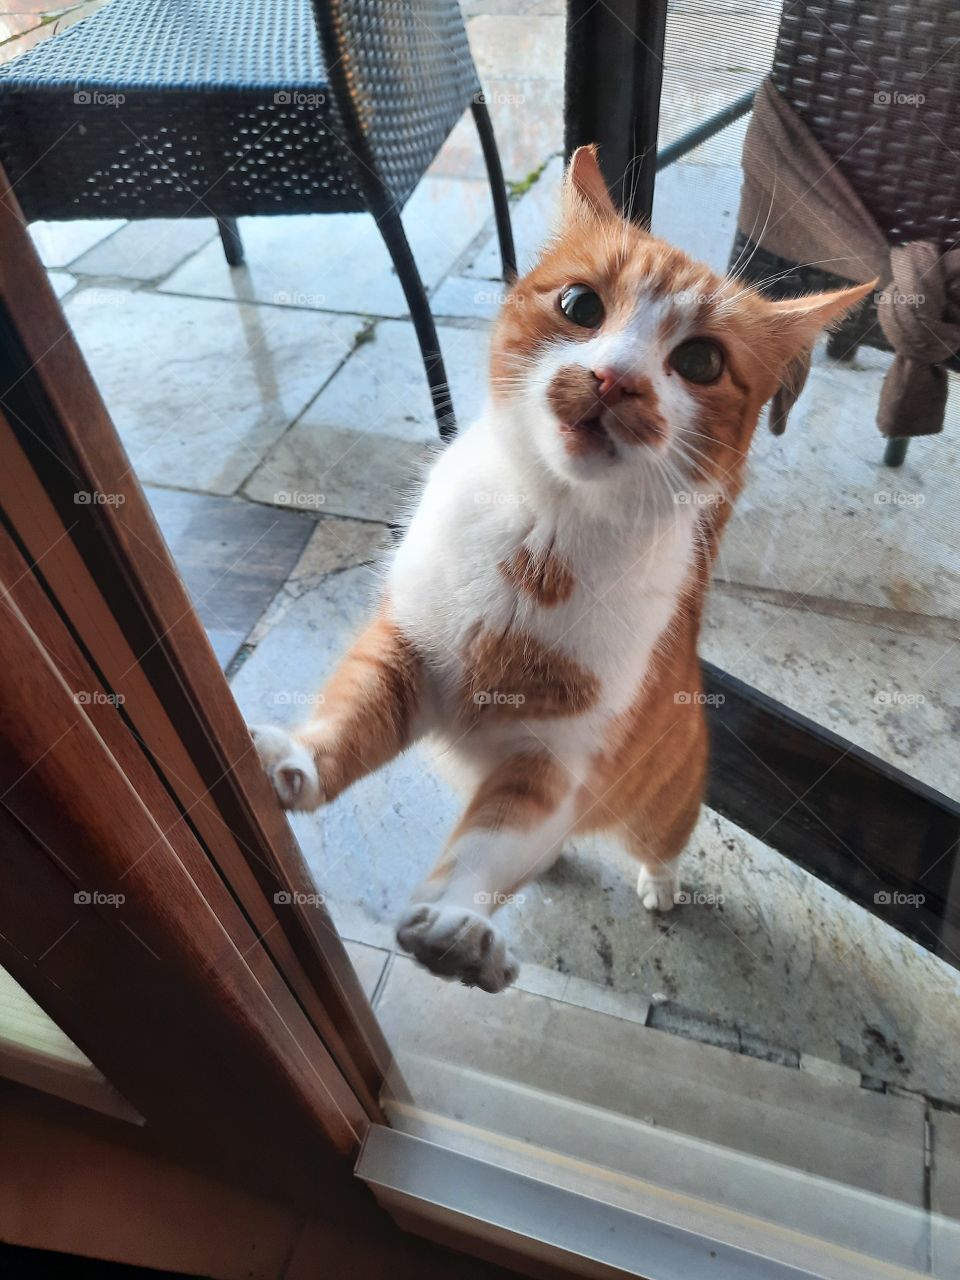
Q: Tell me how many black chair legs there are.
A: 3